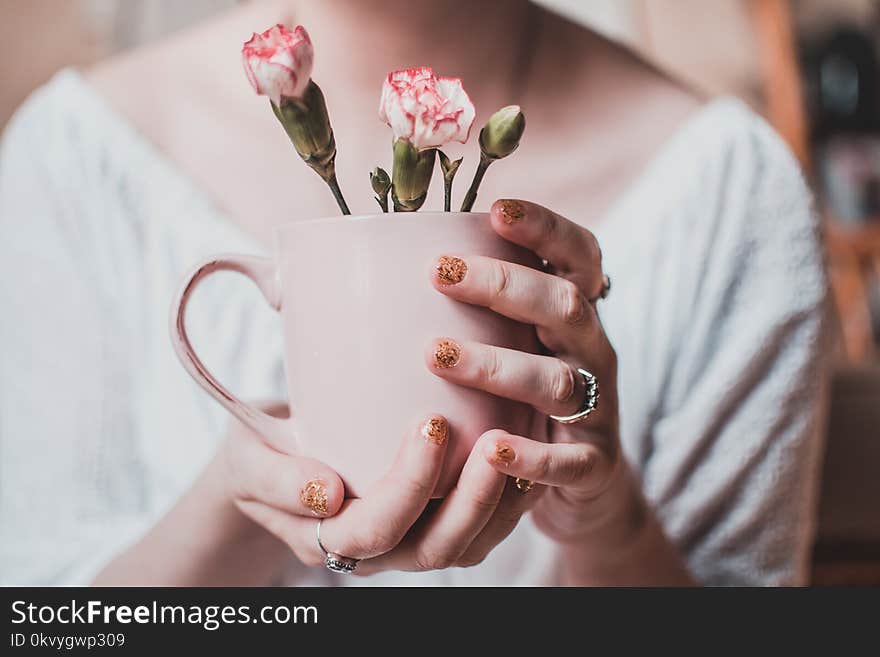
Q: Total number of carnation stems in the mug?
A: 5